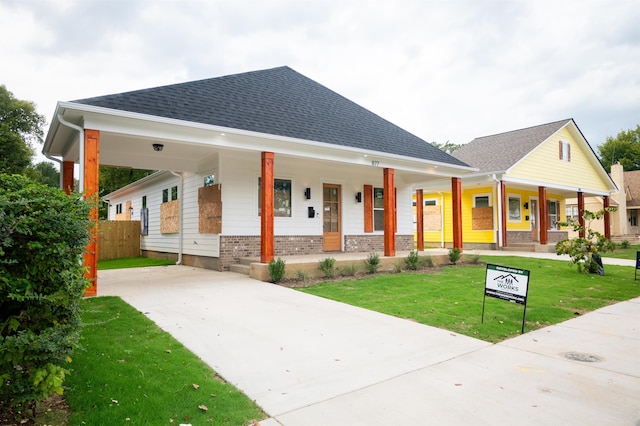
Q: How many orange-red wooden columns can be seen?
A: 10